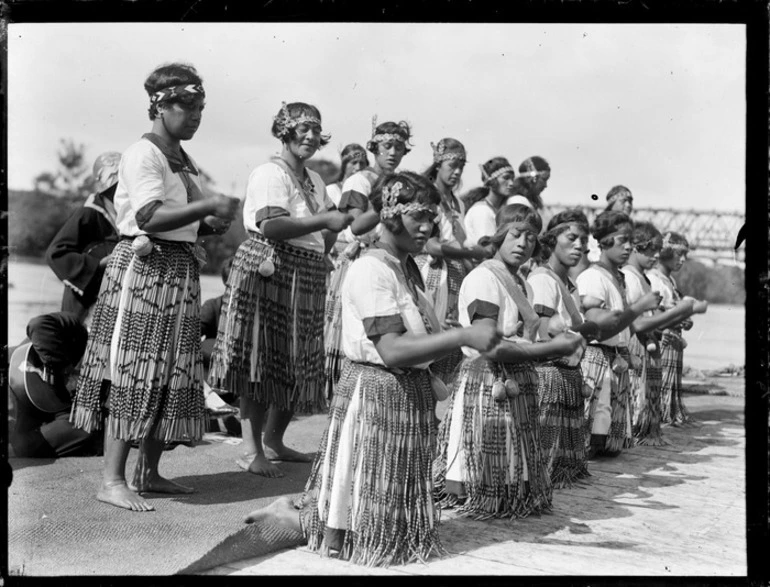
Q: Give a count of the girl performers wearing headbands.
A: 14